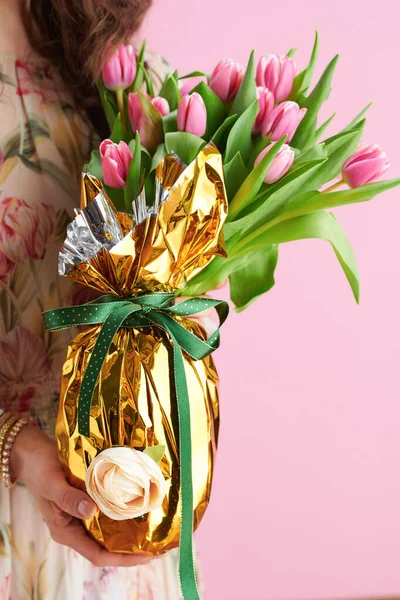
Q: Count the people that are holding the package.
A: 1